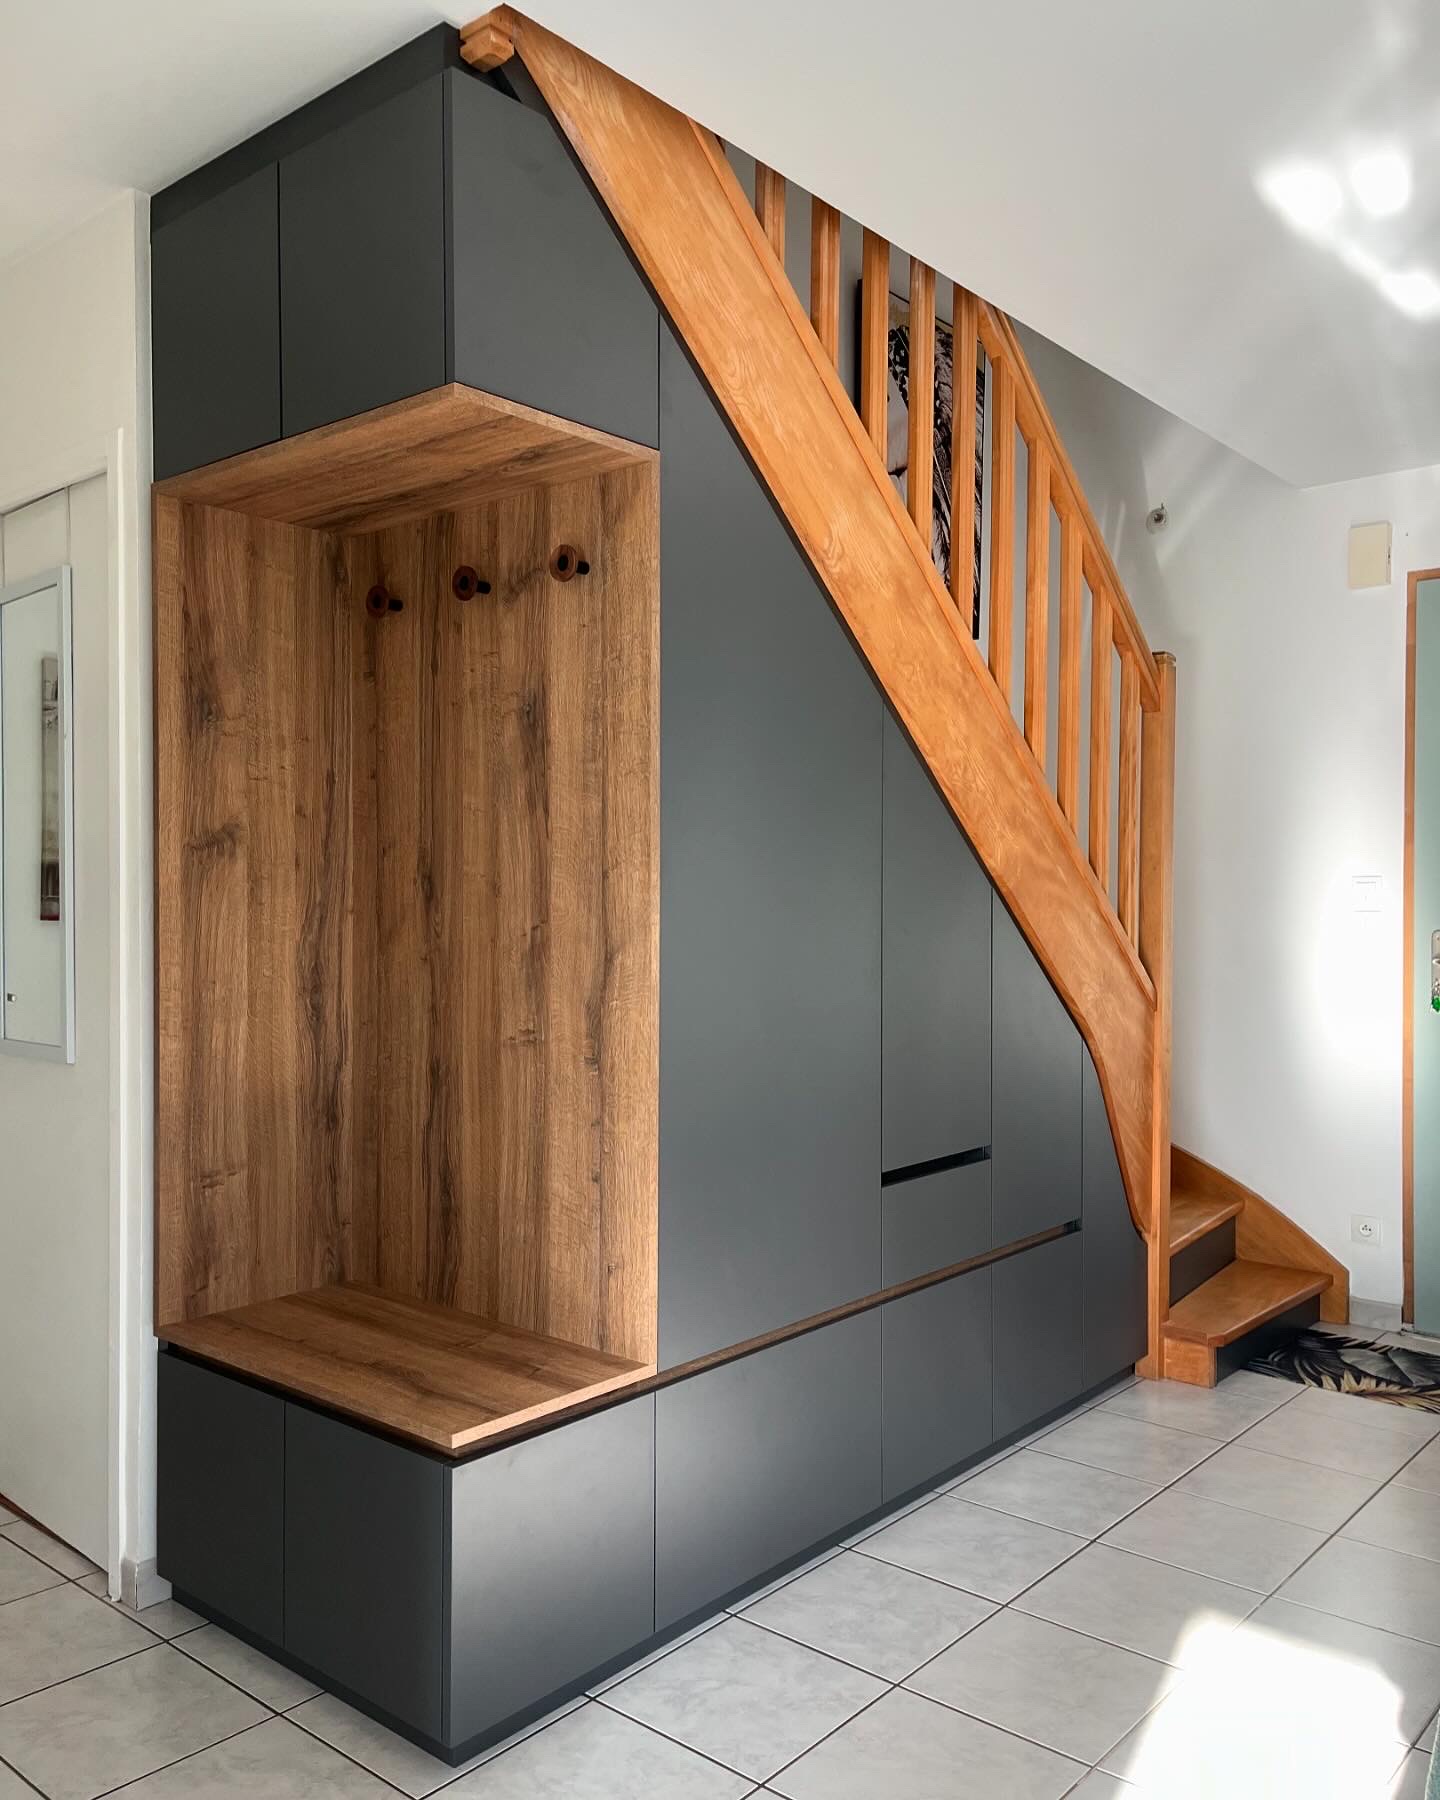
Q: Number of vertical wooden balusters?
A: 10